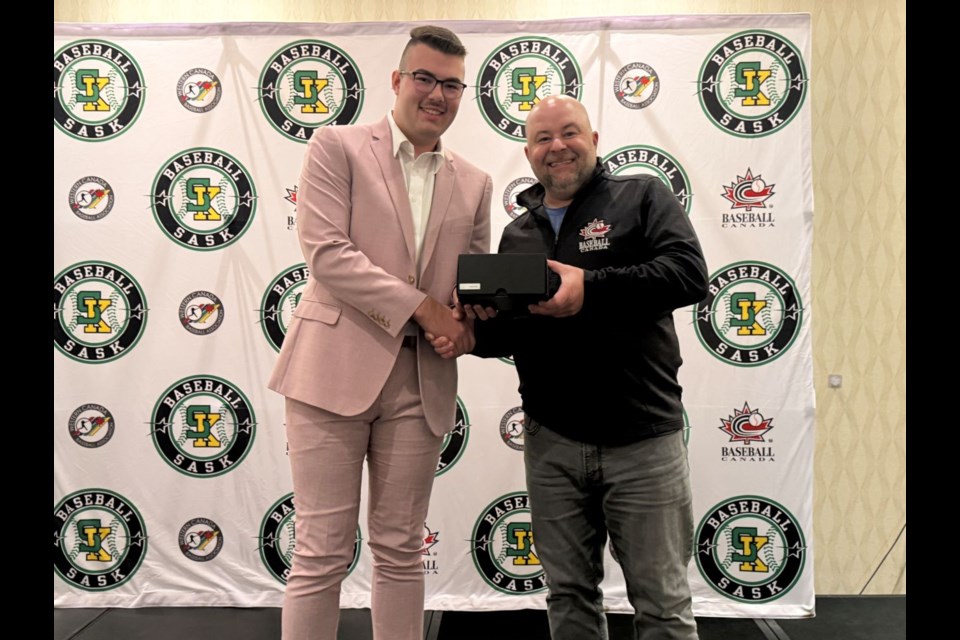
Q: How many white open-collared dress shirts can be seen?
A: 1